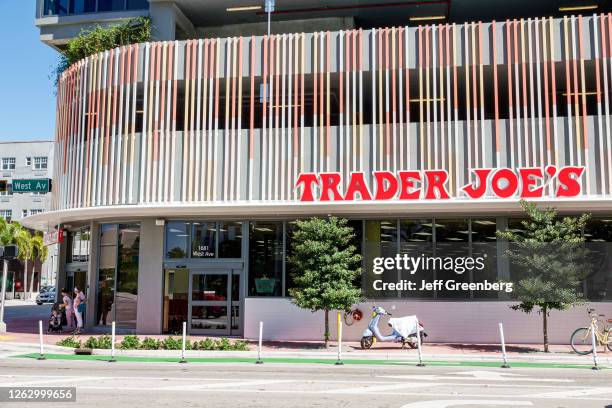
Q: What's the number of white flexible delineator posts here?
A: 8